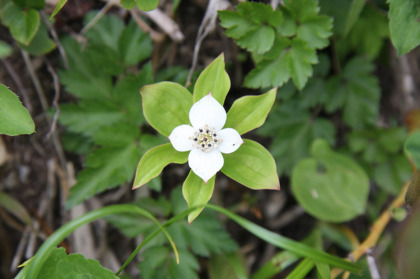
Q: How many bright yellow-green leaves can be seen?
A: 6